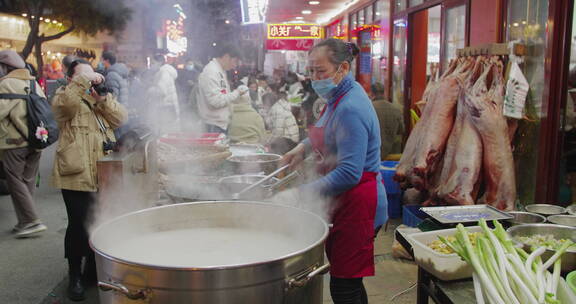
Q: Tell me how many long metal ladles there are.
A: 1